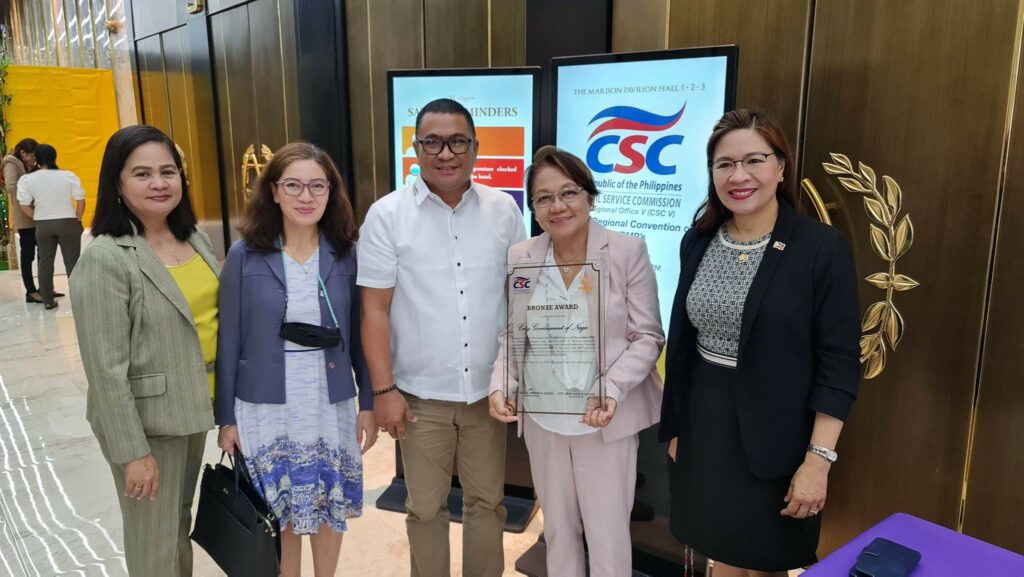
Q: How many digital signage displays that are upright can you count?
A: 2